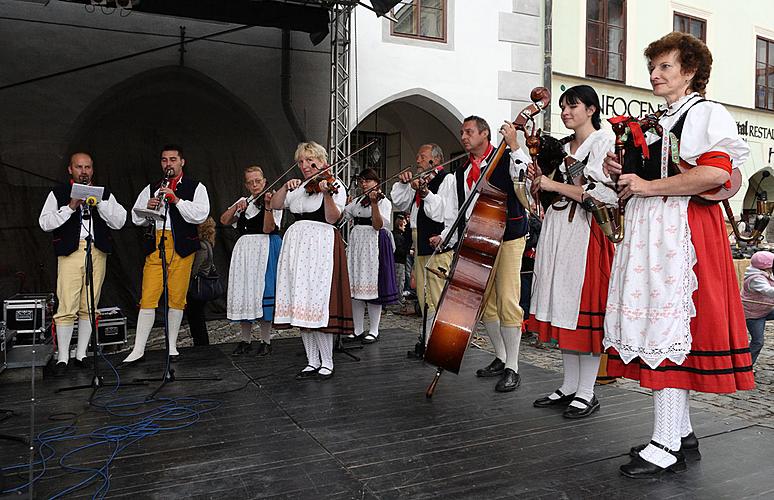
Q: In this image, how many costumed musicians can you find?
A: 9